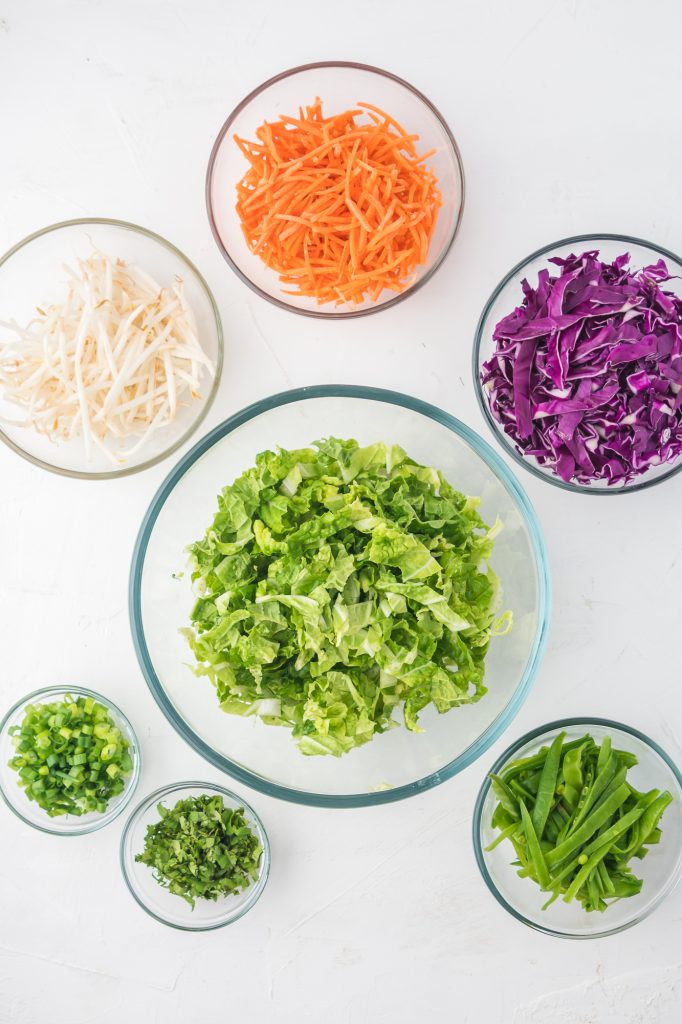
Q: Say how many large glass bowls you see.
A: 1